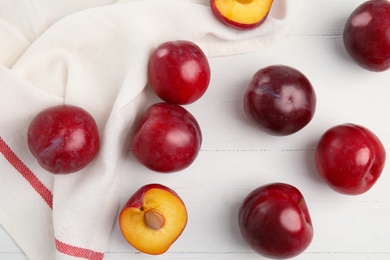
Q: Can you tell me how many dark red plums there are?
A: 7